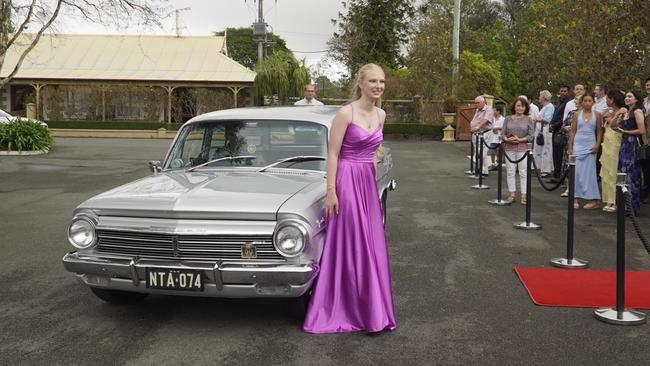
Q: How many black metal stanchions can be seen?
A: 7